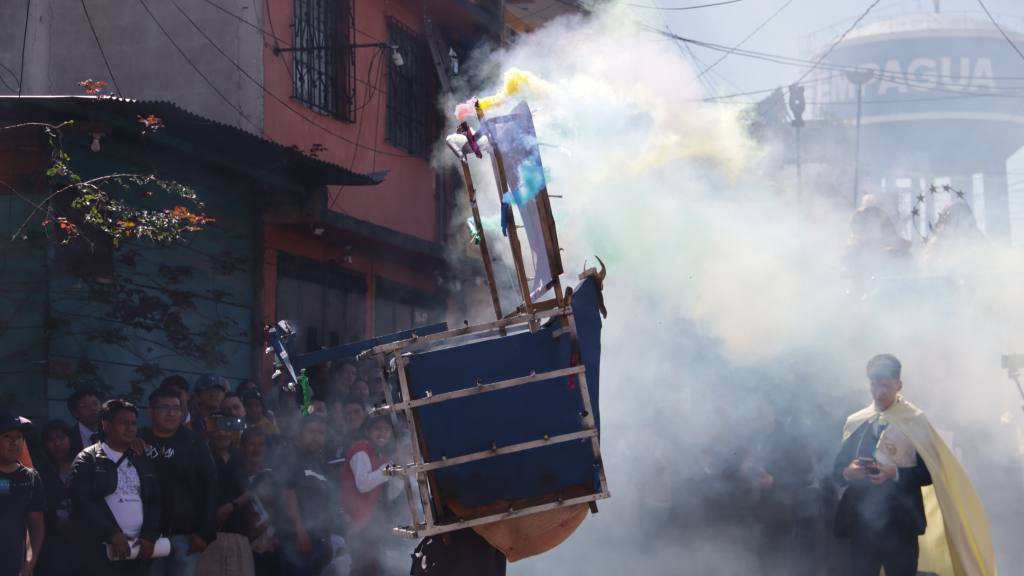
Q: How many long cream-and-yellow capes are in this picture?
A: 1